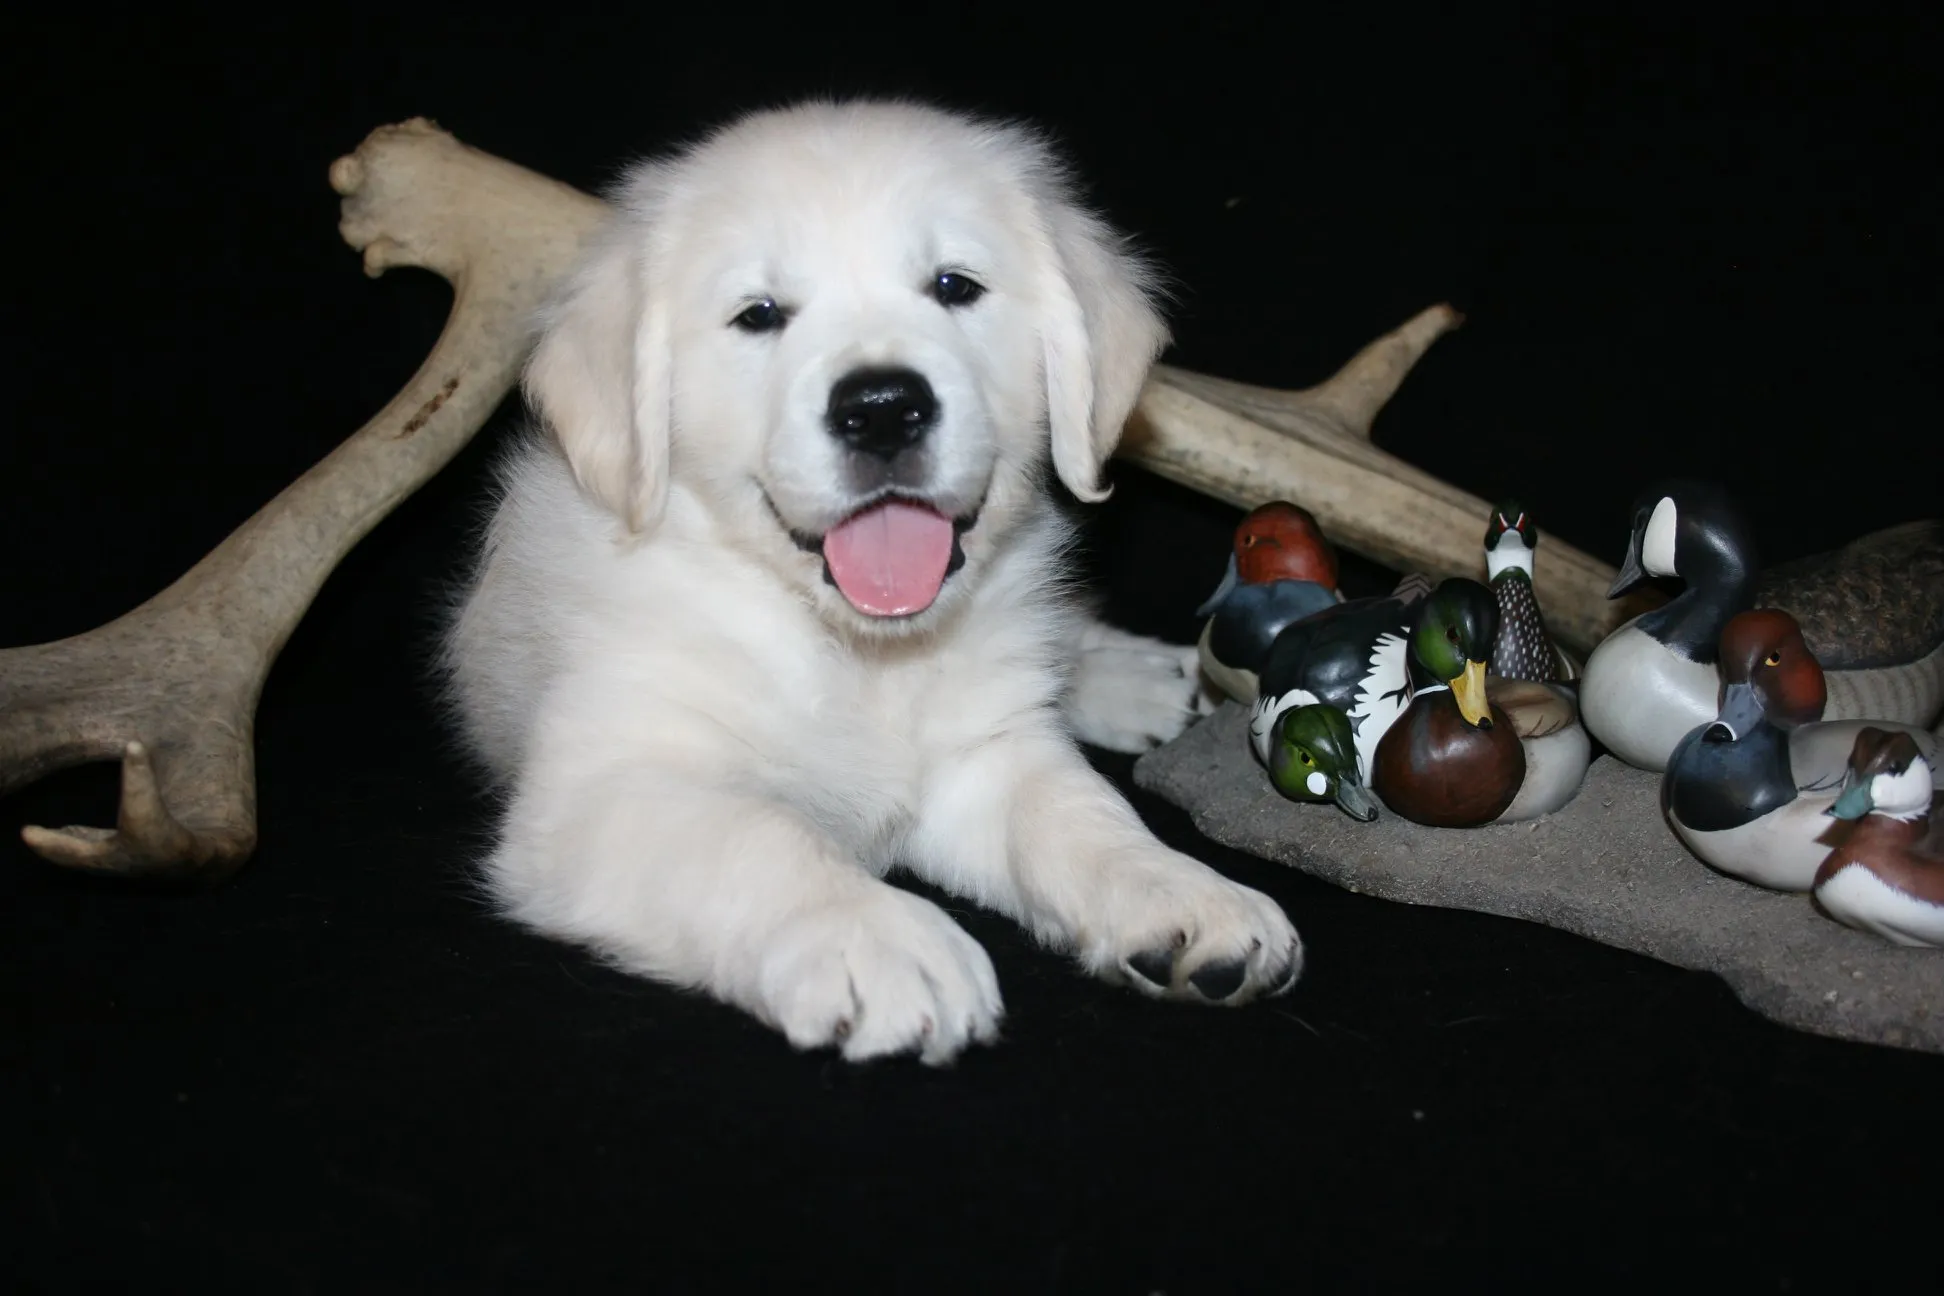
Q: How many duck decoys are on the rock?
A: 7